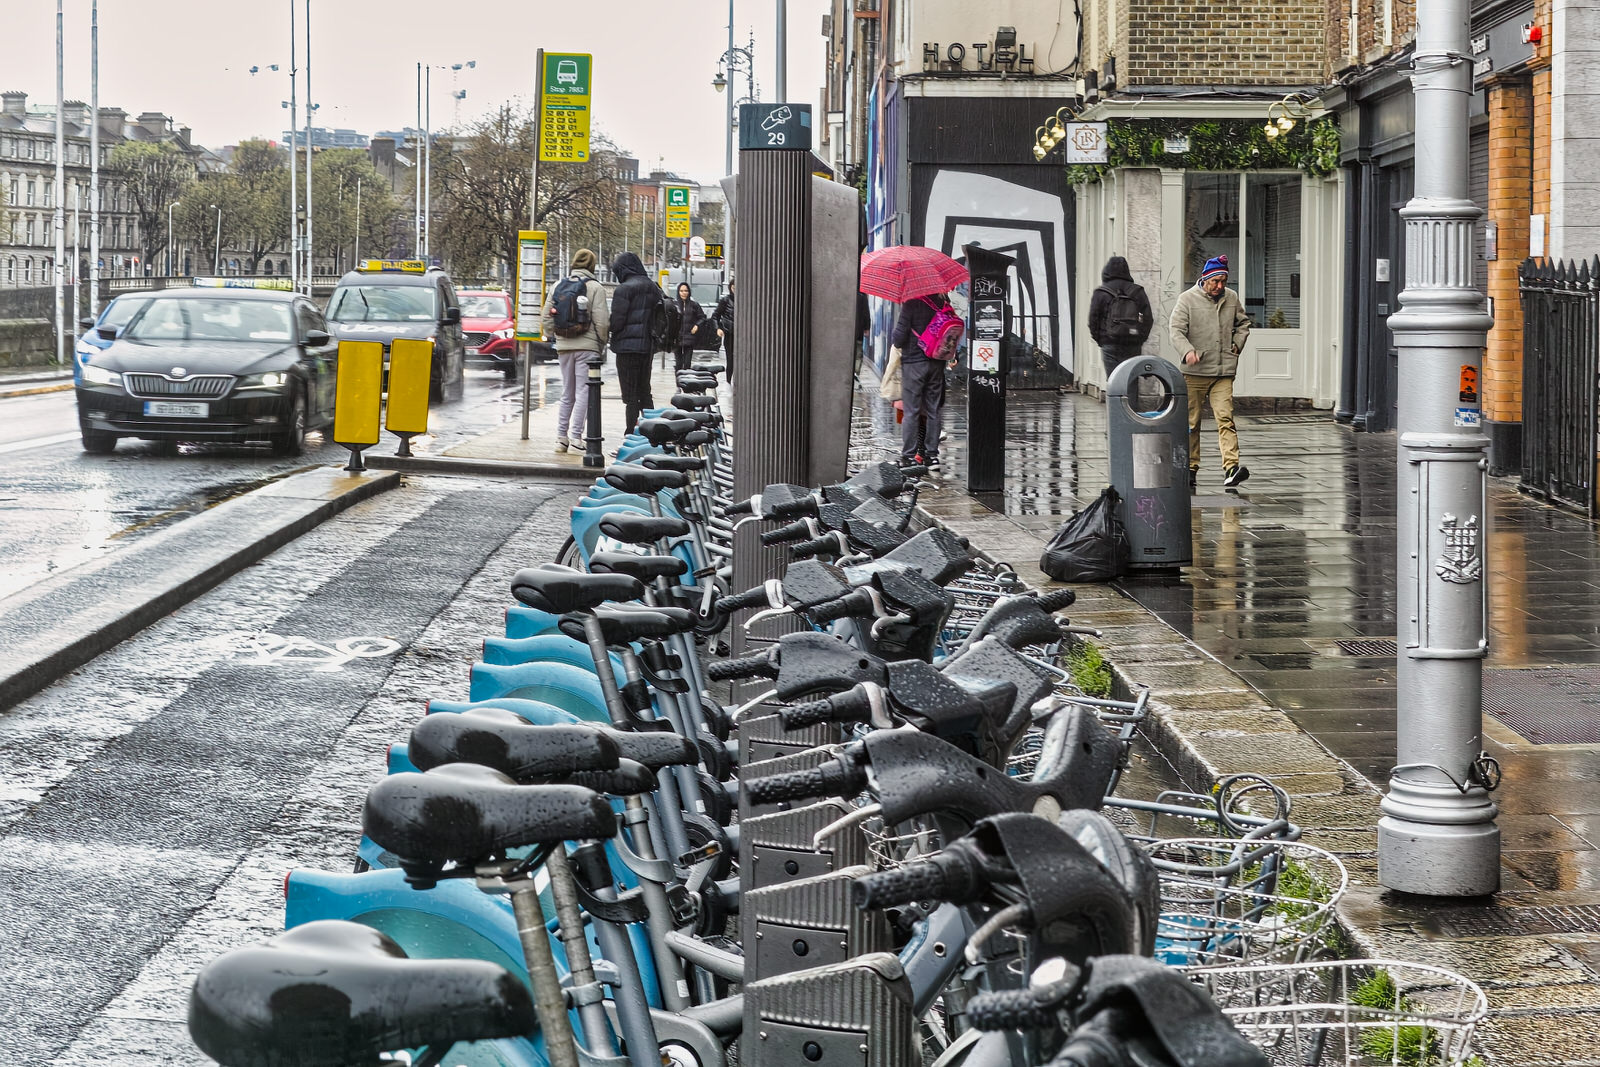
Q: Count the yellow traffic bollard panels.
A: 2